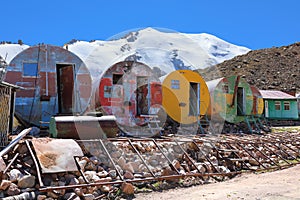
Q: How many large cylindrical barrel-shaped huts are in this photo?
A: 5